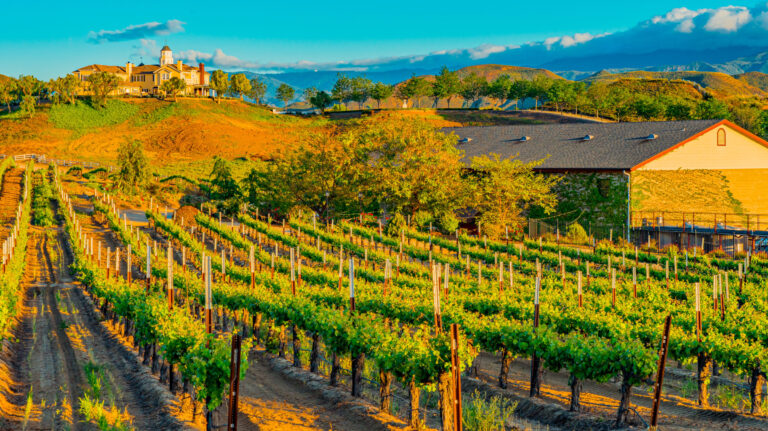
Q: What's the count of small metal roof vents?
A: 4